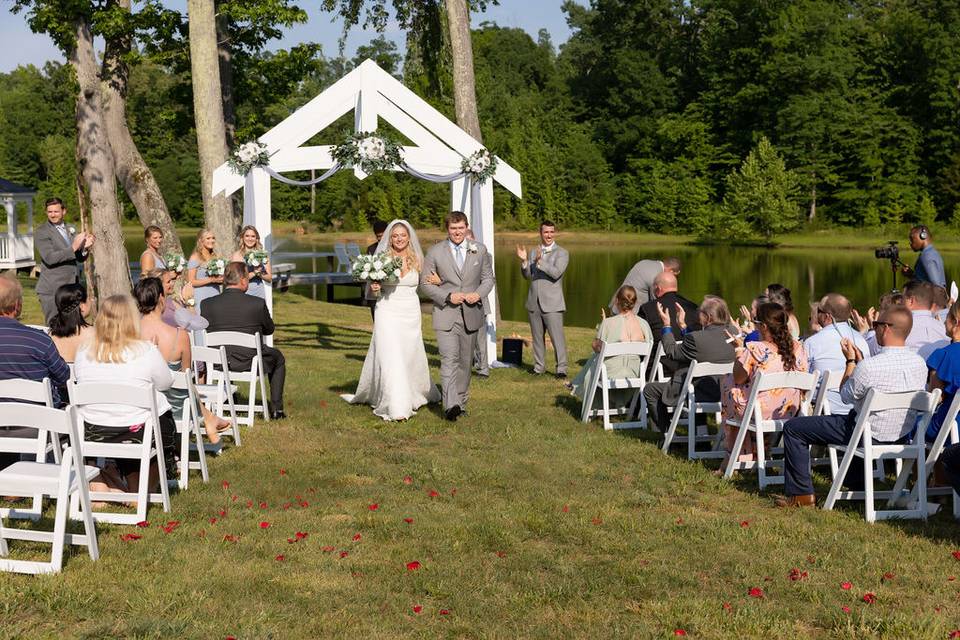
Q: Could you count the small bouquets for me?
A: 3